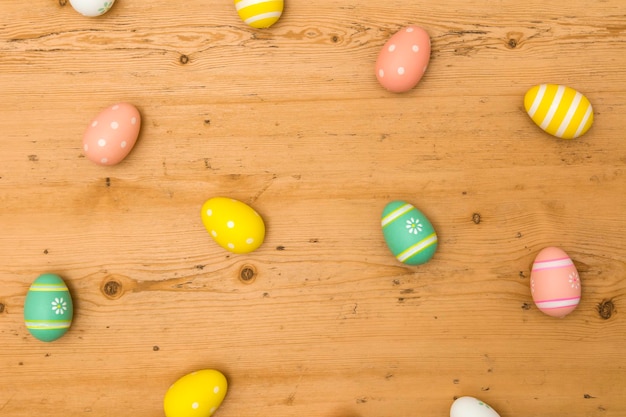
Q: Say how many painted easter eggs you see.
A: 11